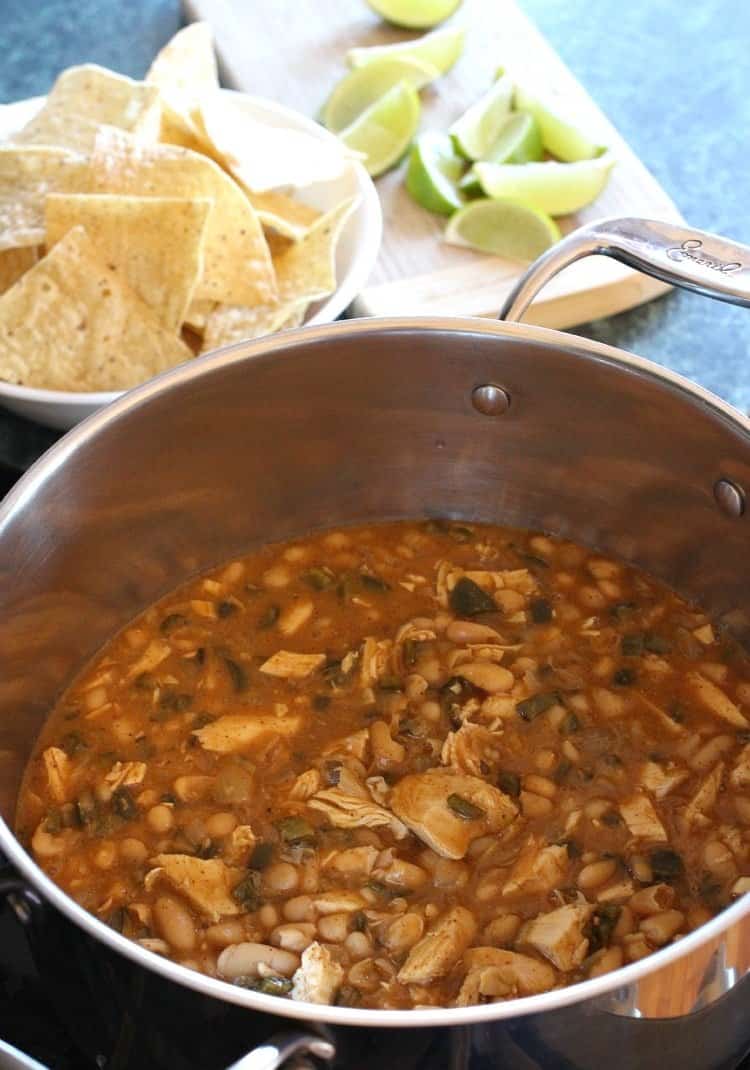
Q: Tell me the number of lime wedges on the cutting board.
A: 10